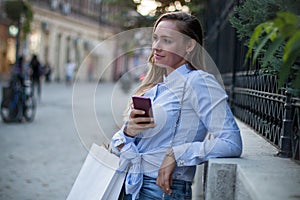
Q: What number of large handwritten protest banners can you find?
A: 0